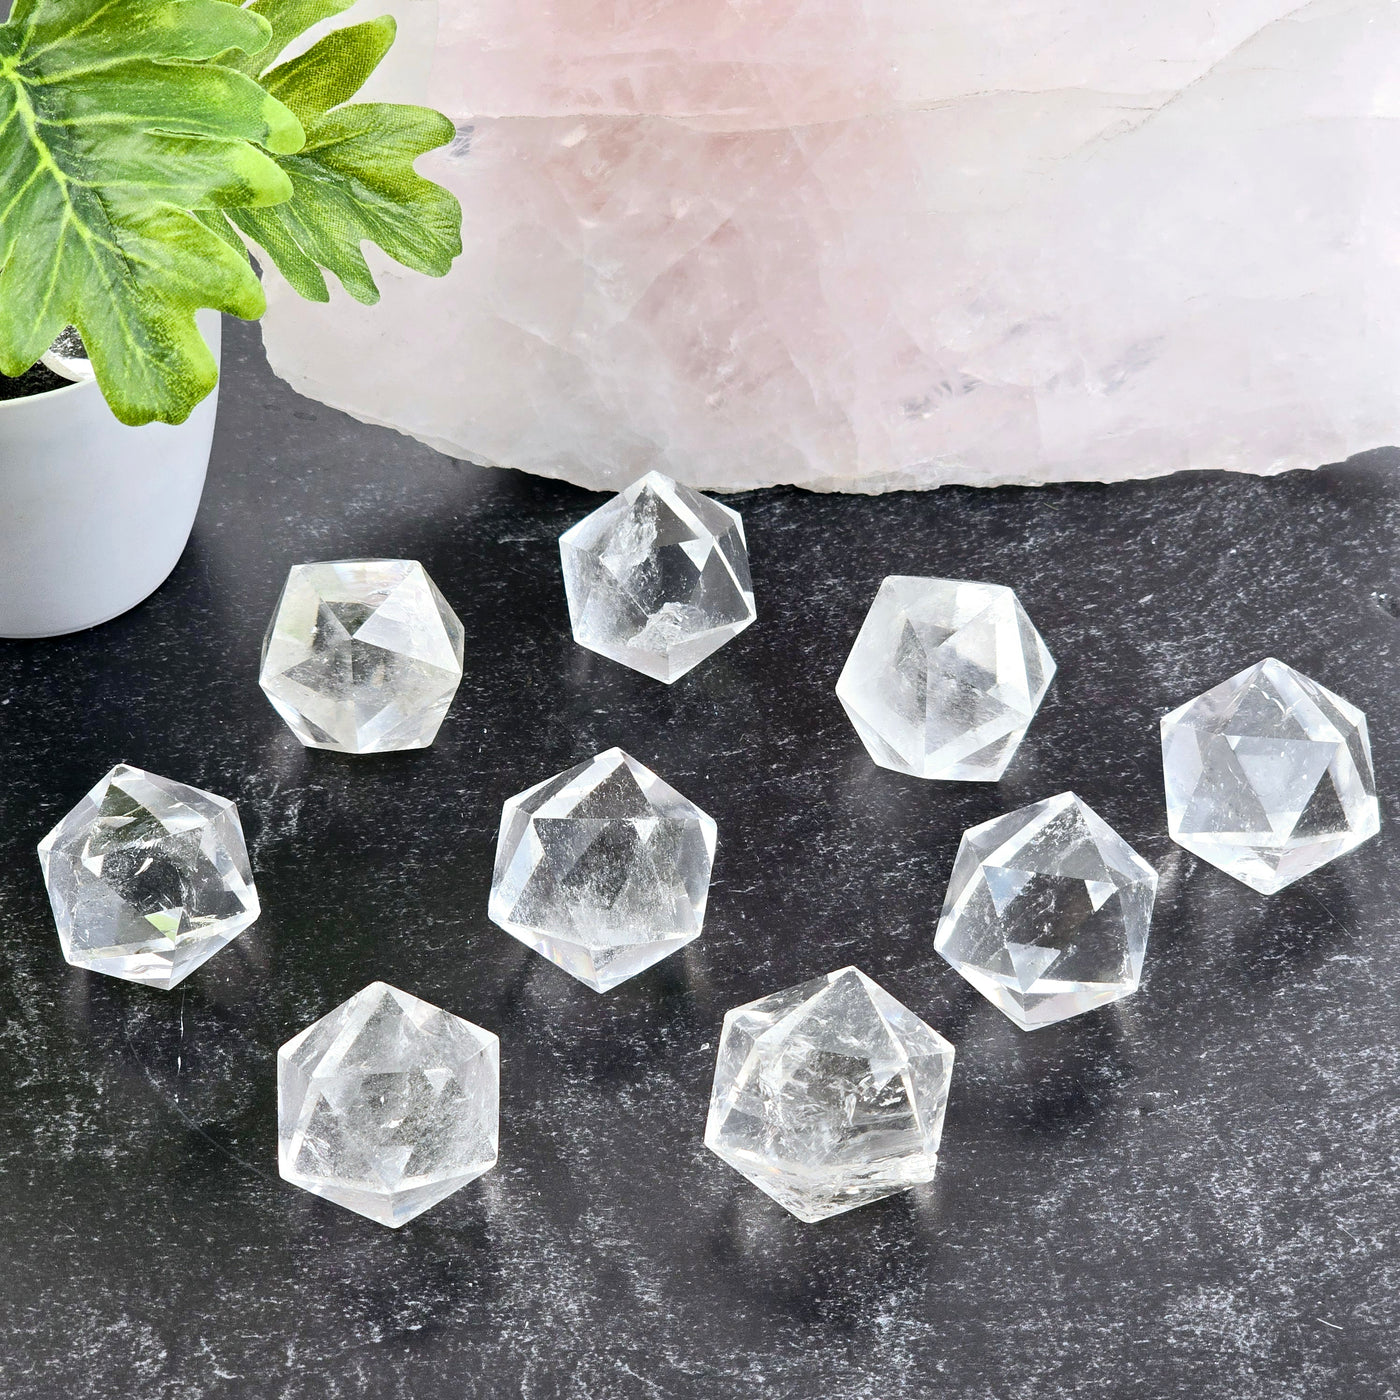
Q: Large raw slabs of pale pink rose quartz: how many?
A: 1